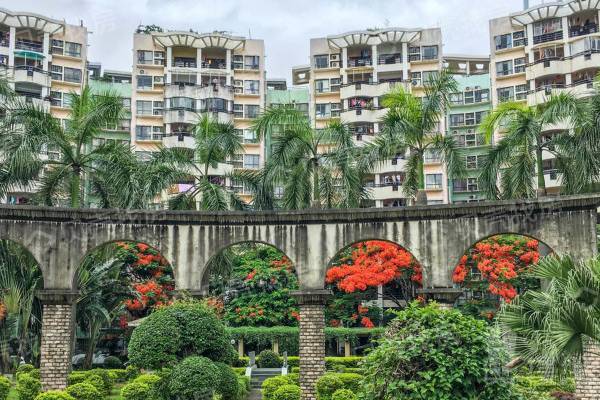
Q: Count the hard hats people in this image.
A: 0